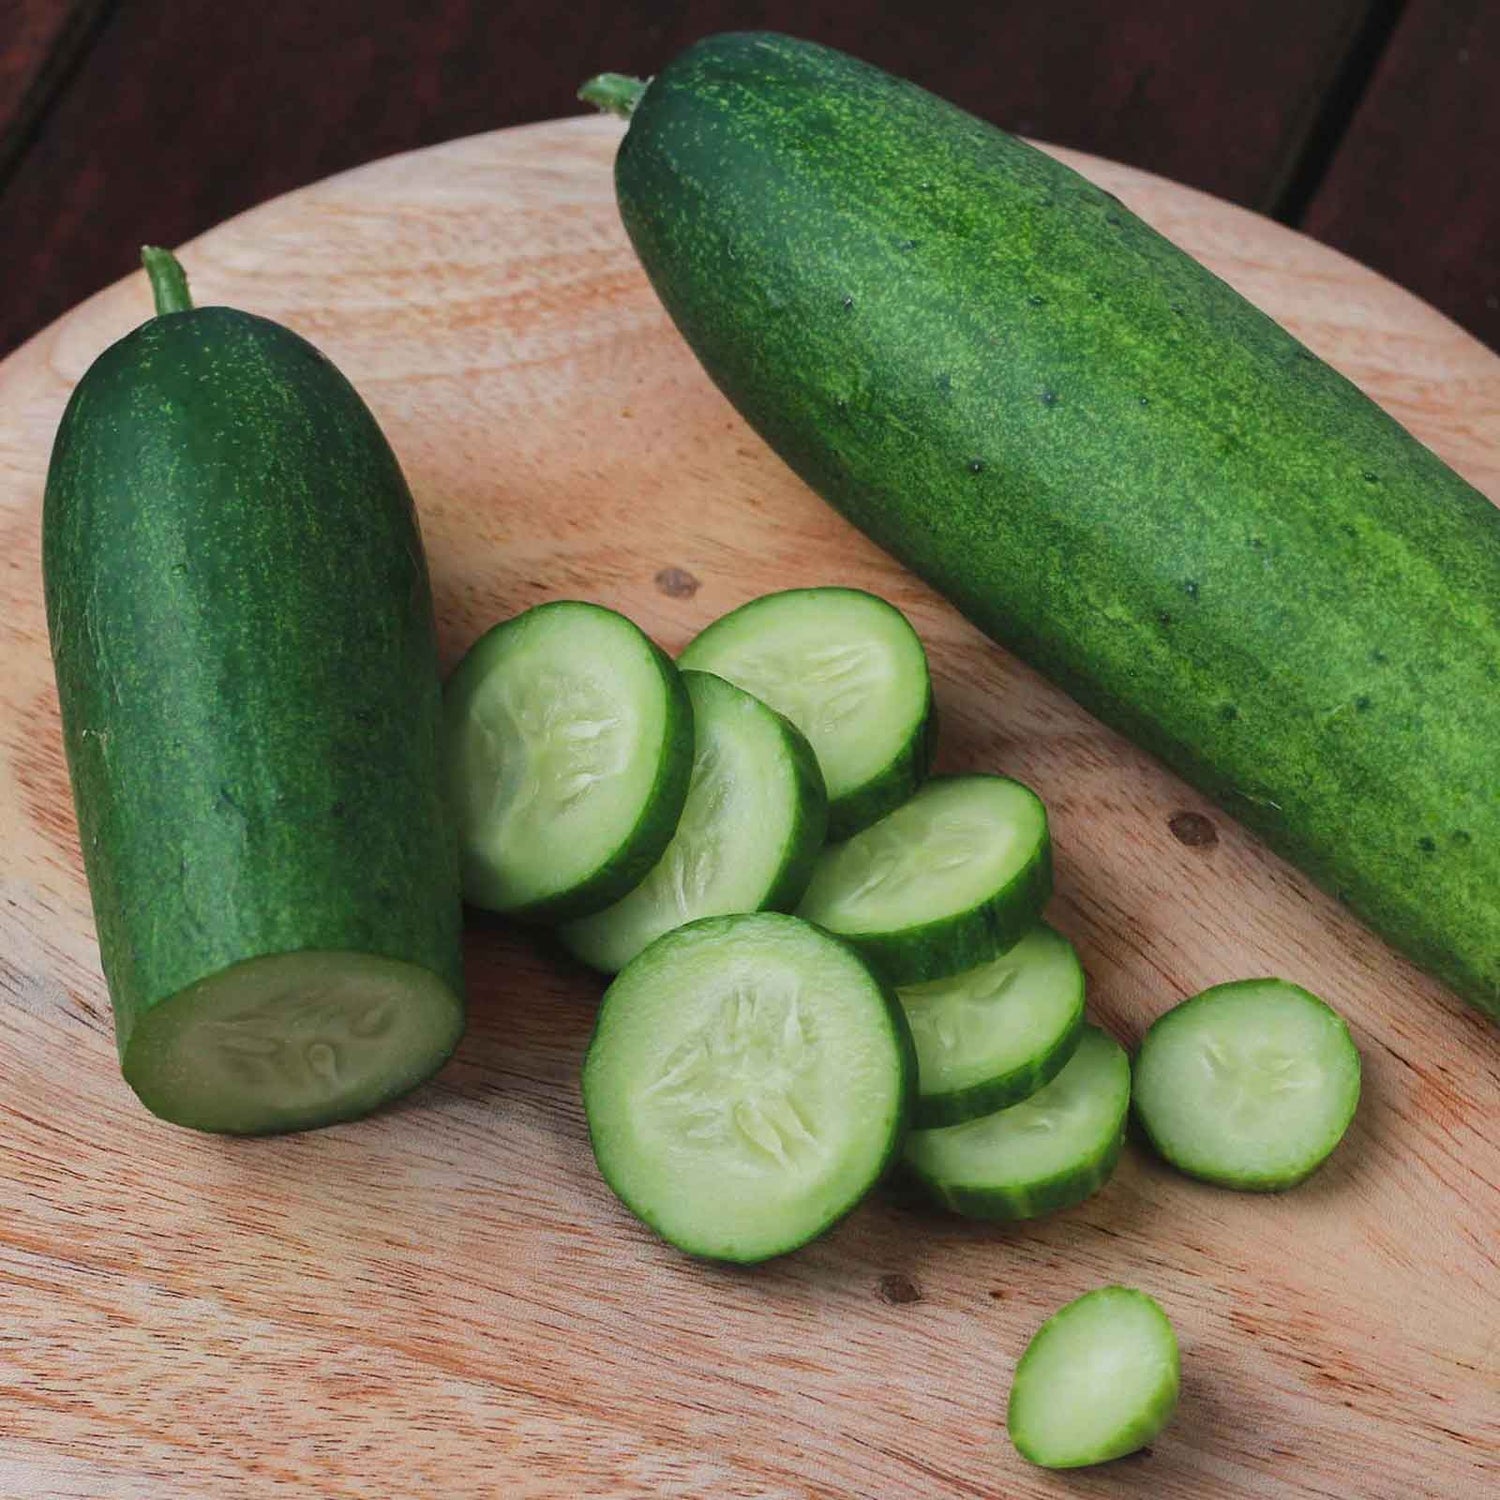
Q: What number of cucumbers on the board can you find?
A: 2